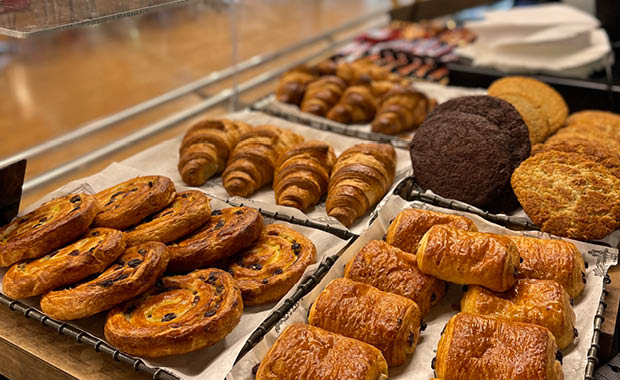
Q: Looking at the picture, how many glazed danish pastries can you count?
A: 8